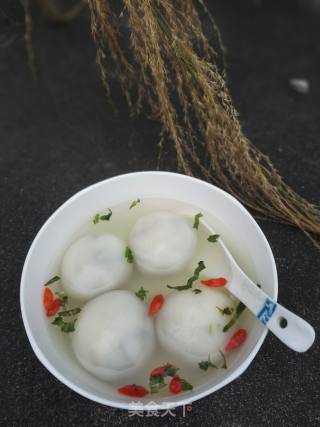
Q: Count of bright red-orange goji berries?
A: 8